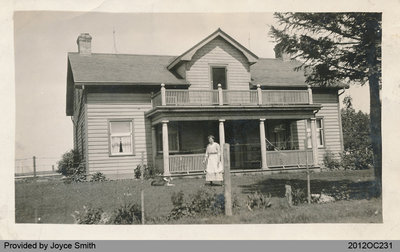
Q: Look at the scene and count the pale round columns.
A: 4